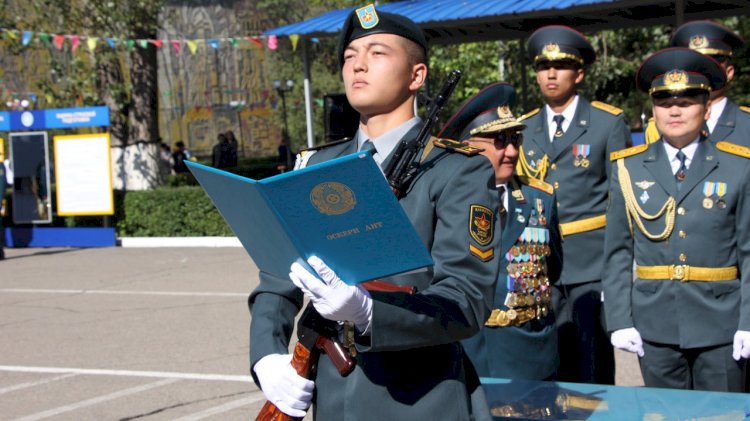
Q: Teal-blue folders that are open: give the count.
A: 1